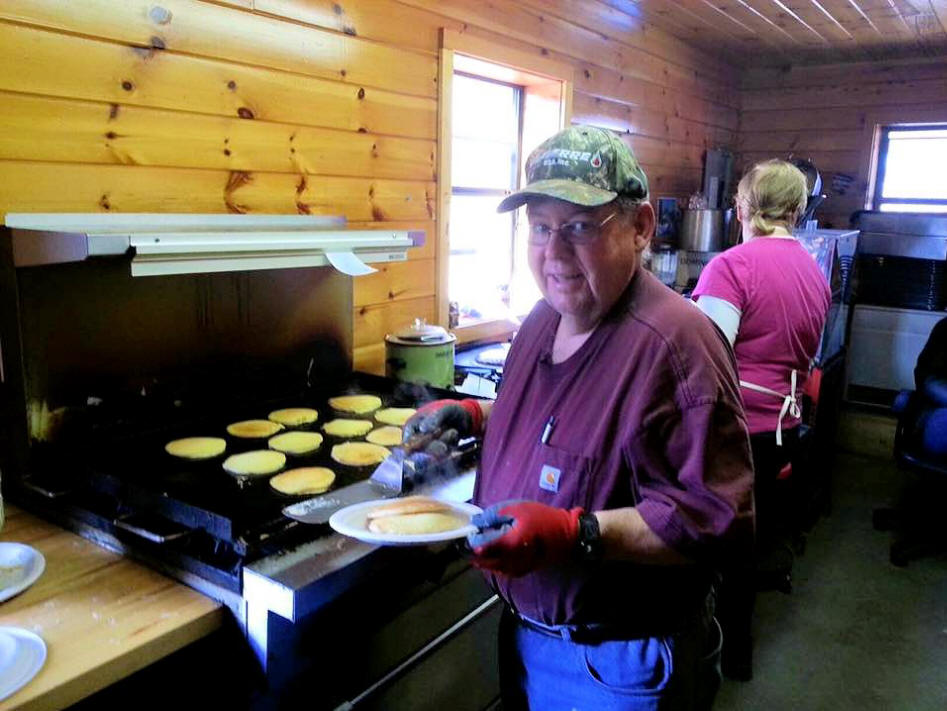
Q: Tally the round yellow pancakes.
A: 11